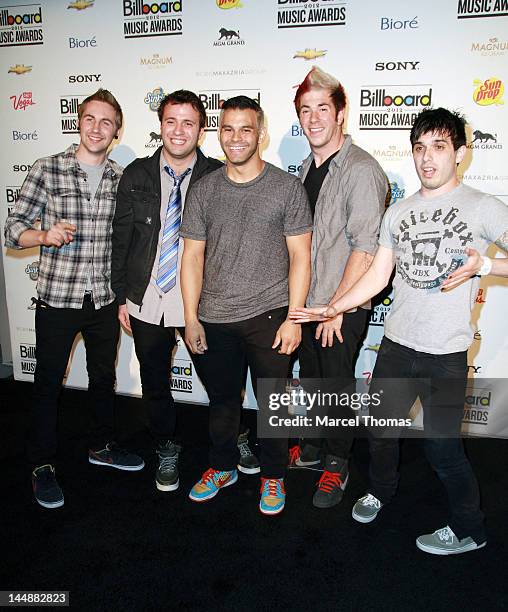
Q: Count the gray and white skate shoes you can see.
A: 2